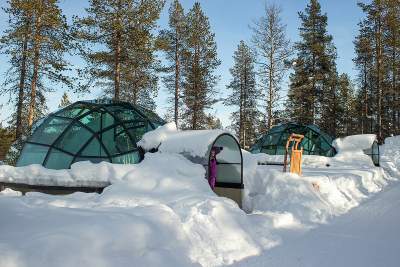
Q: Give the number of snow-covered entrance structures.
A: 2